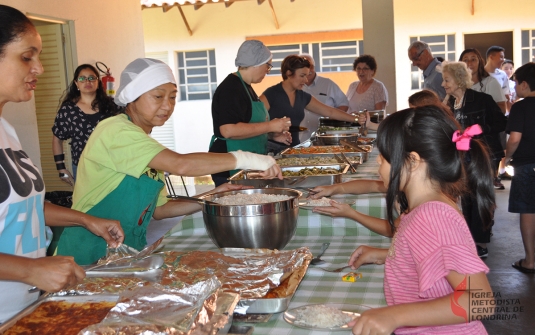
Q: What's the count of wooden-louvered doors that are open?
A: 1